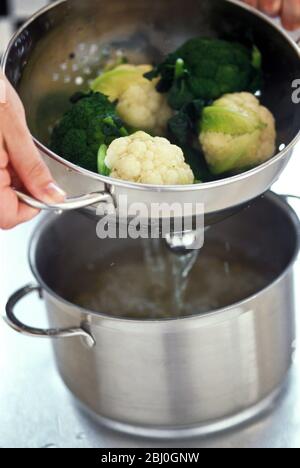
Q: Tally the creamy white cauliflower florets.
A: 3